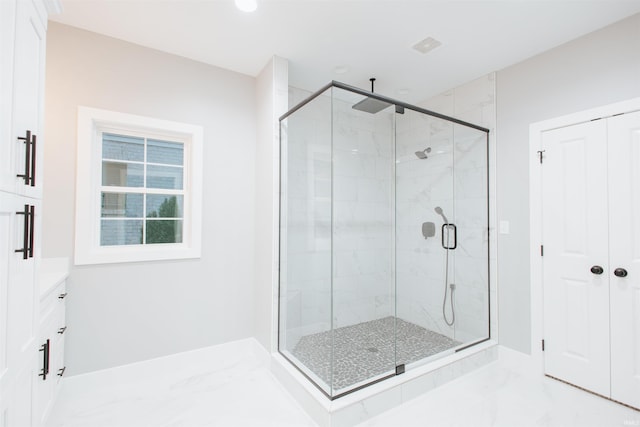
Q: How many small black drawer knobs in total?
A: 3